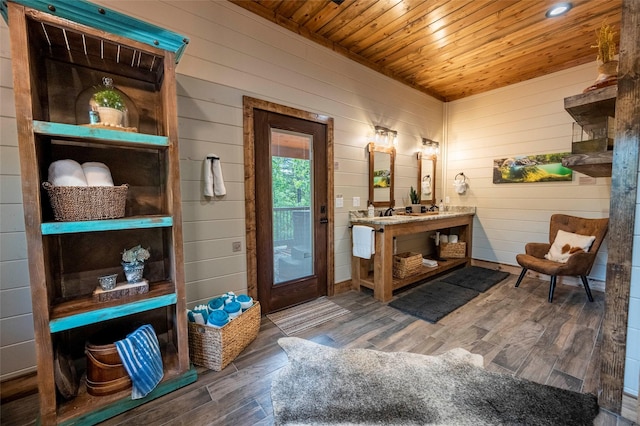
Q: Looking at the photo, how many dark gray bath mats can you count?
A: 2